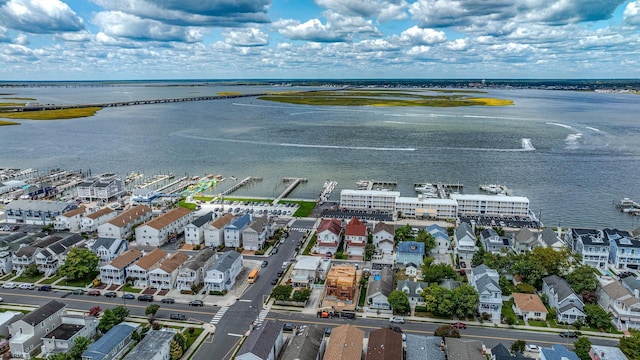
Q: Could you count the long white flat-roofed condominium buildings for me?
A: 3